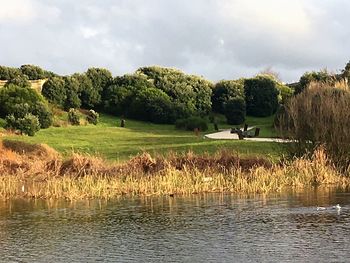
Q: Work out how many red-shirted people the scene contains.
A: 0